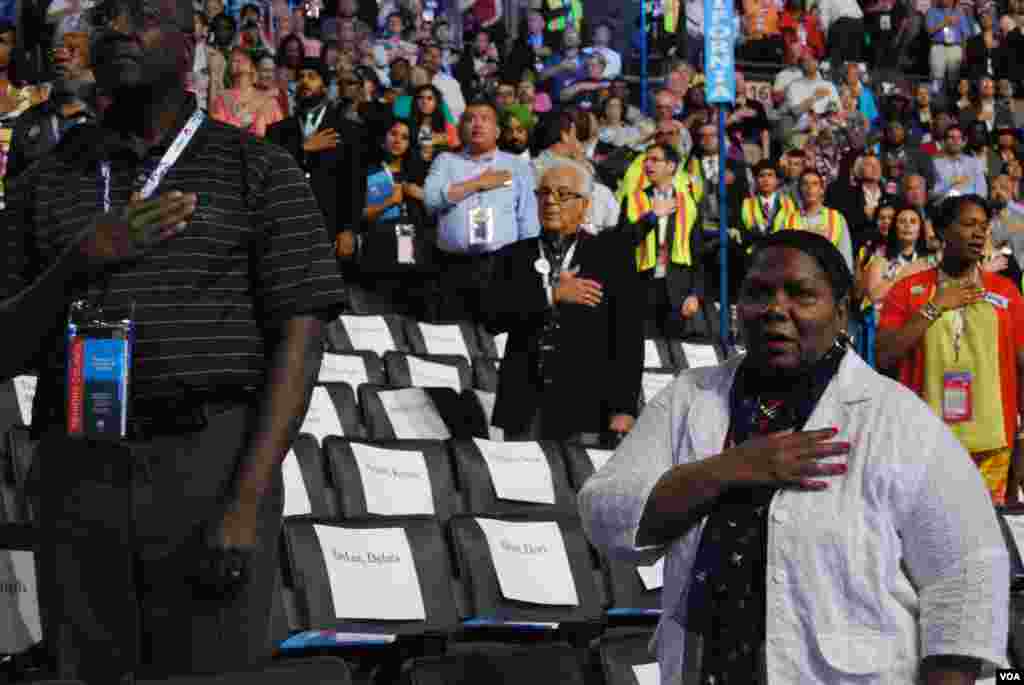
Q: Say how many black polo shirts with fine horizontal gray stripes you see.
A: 1